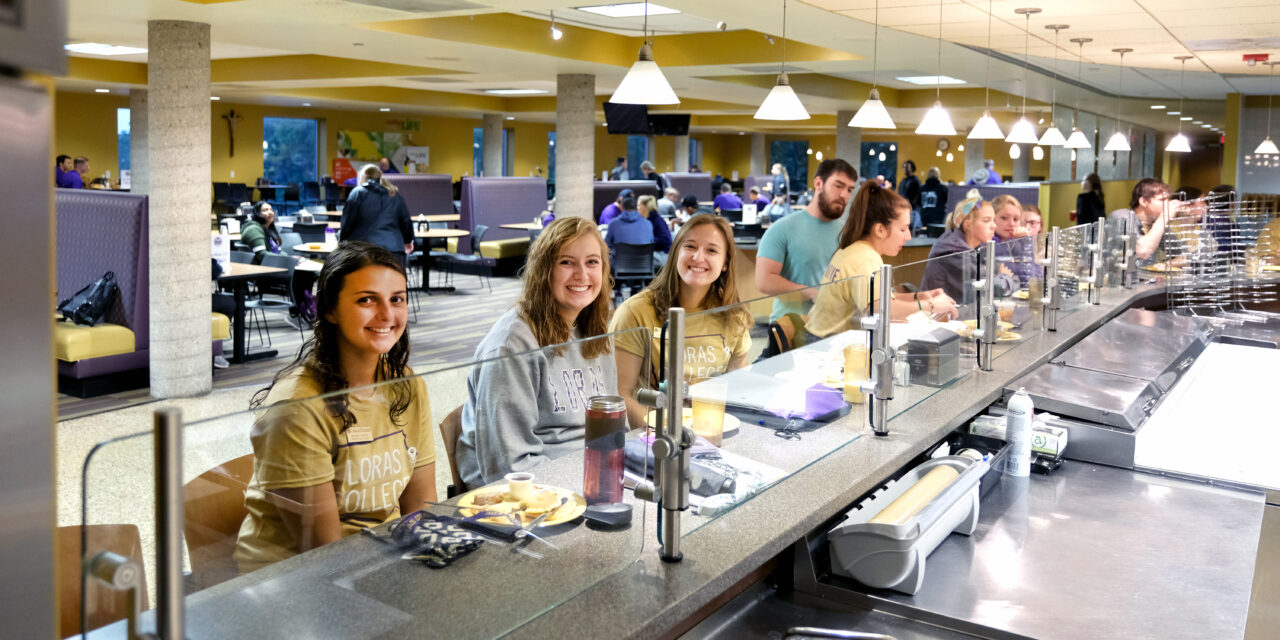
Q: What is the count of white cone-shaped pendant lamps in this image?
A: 11